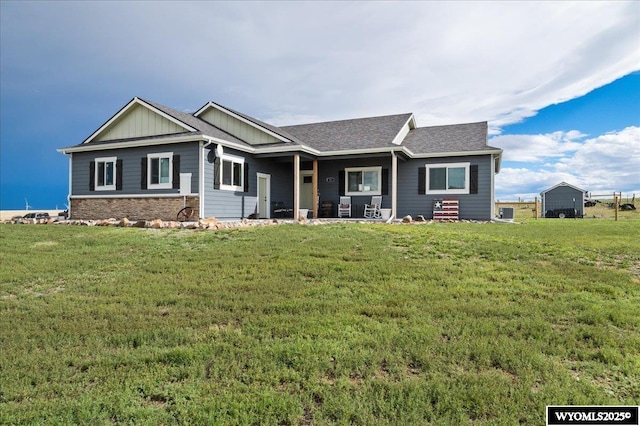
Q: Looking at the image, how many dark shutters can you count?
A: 10